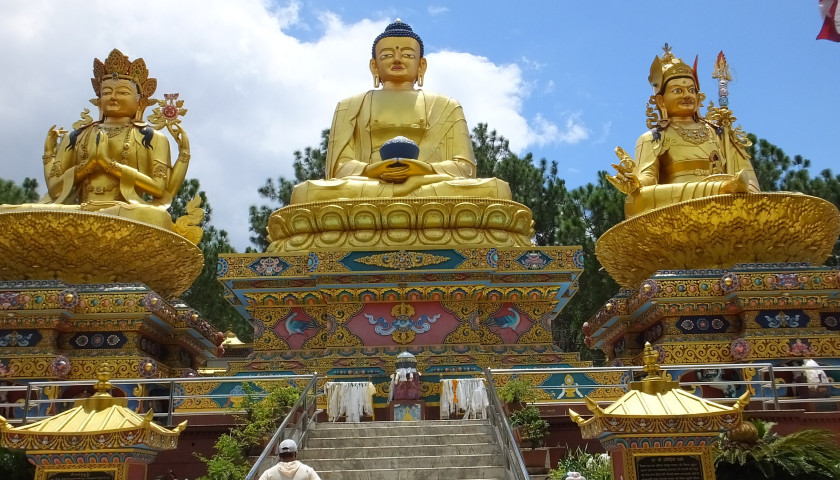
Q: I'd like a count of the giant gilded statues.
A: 3